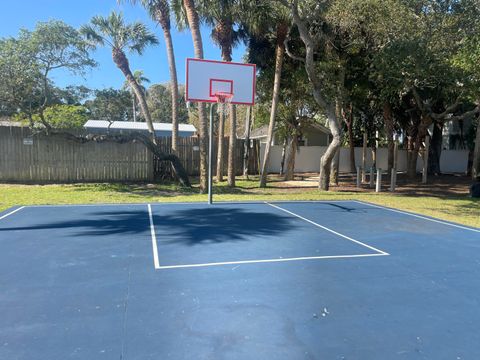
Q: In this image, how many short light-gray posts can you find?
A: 4